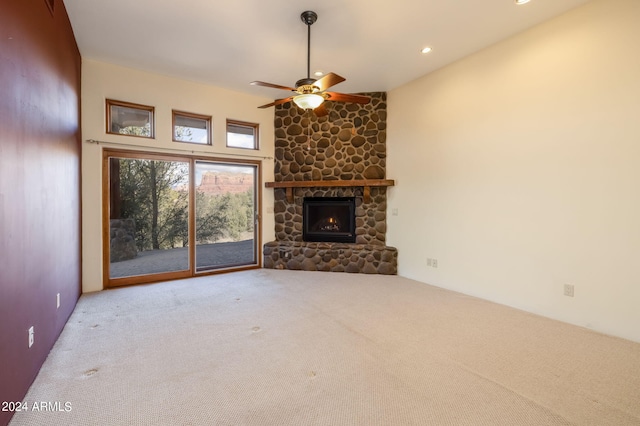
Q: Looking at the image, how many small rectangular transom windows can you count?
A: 3